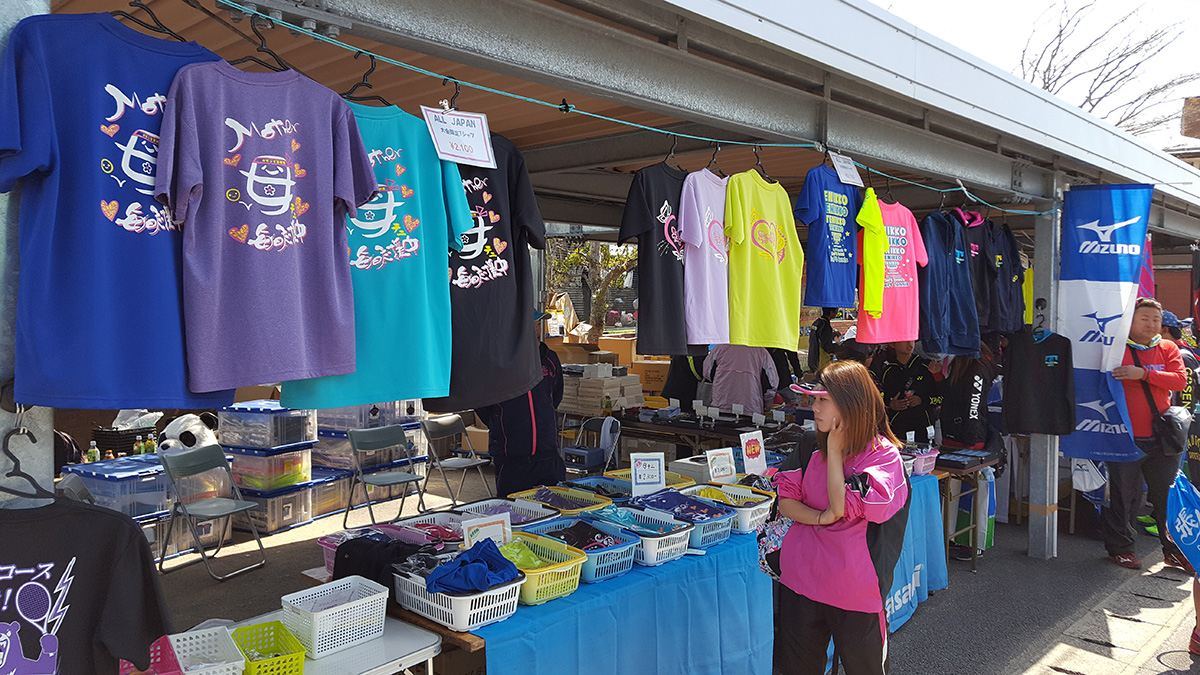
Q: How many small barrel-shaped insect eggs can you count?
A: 0